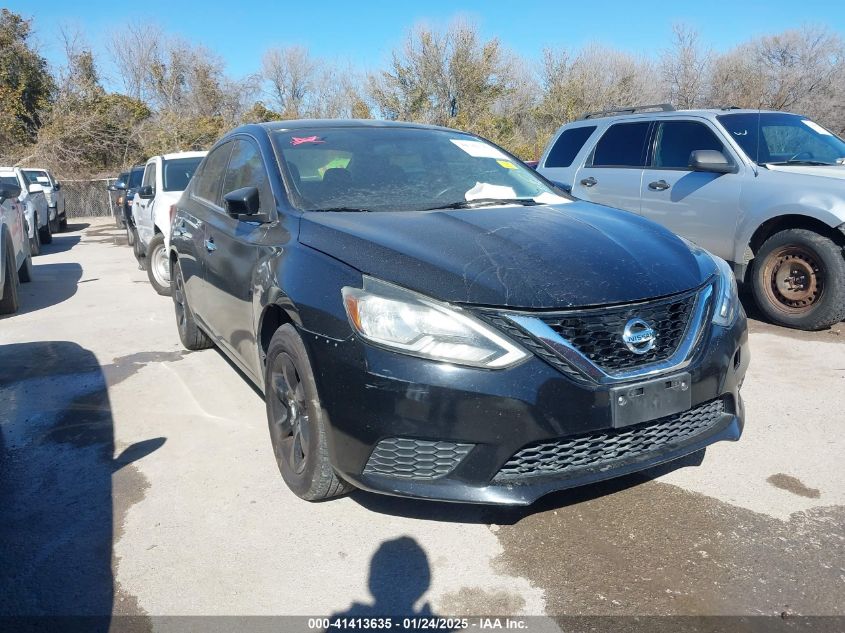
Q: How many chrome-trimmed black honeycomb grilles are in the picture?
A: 1